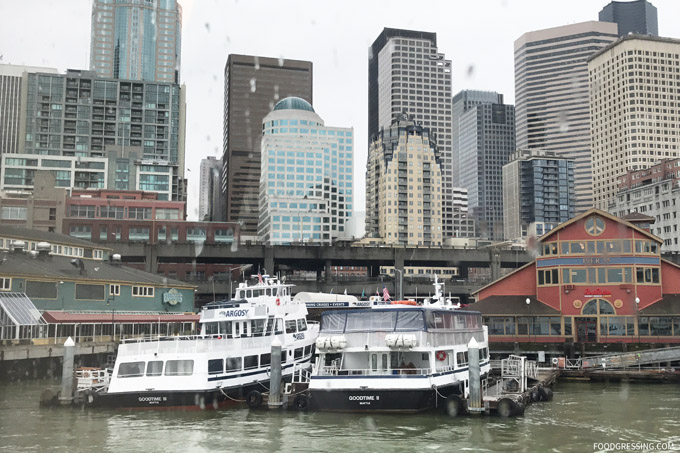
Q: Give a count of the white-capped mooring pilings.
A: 3